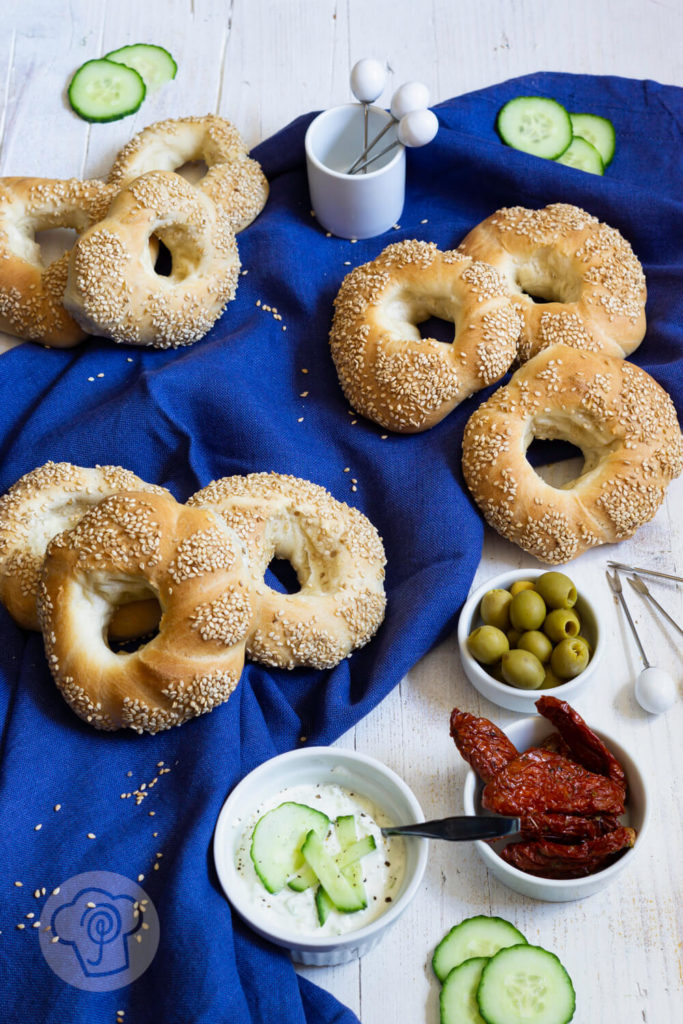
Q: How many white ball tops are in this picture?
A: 4